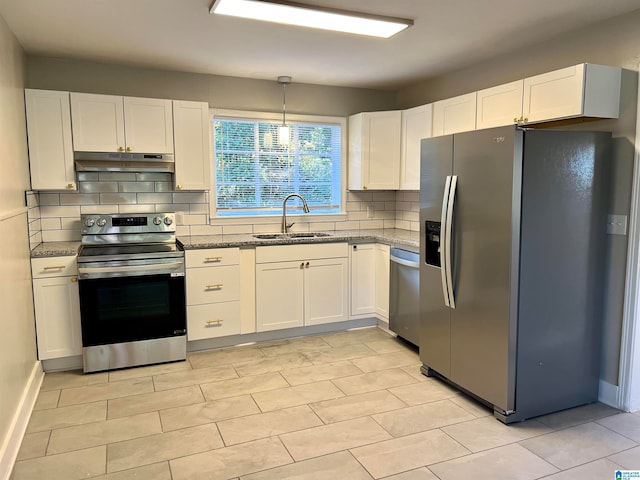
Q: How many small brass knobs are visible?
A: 11